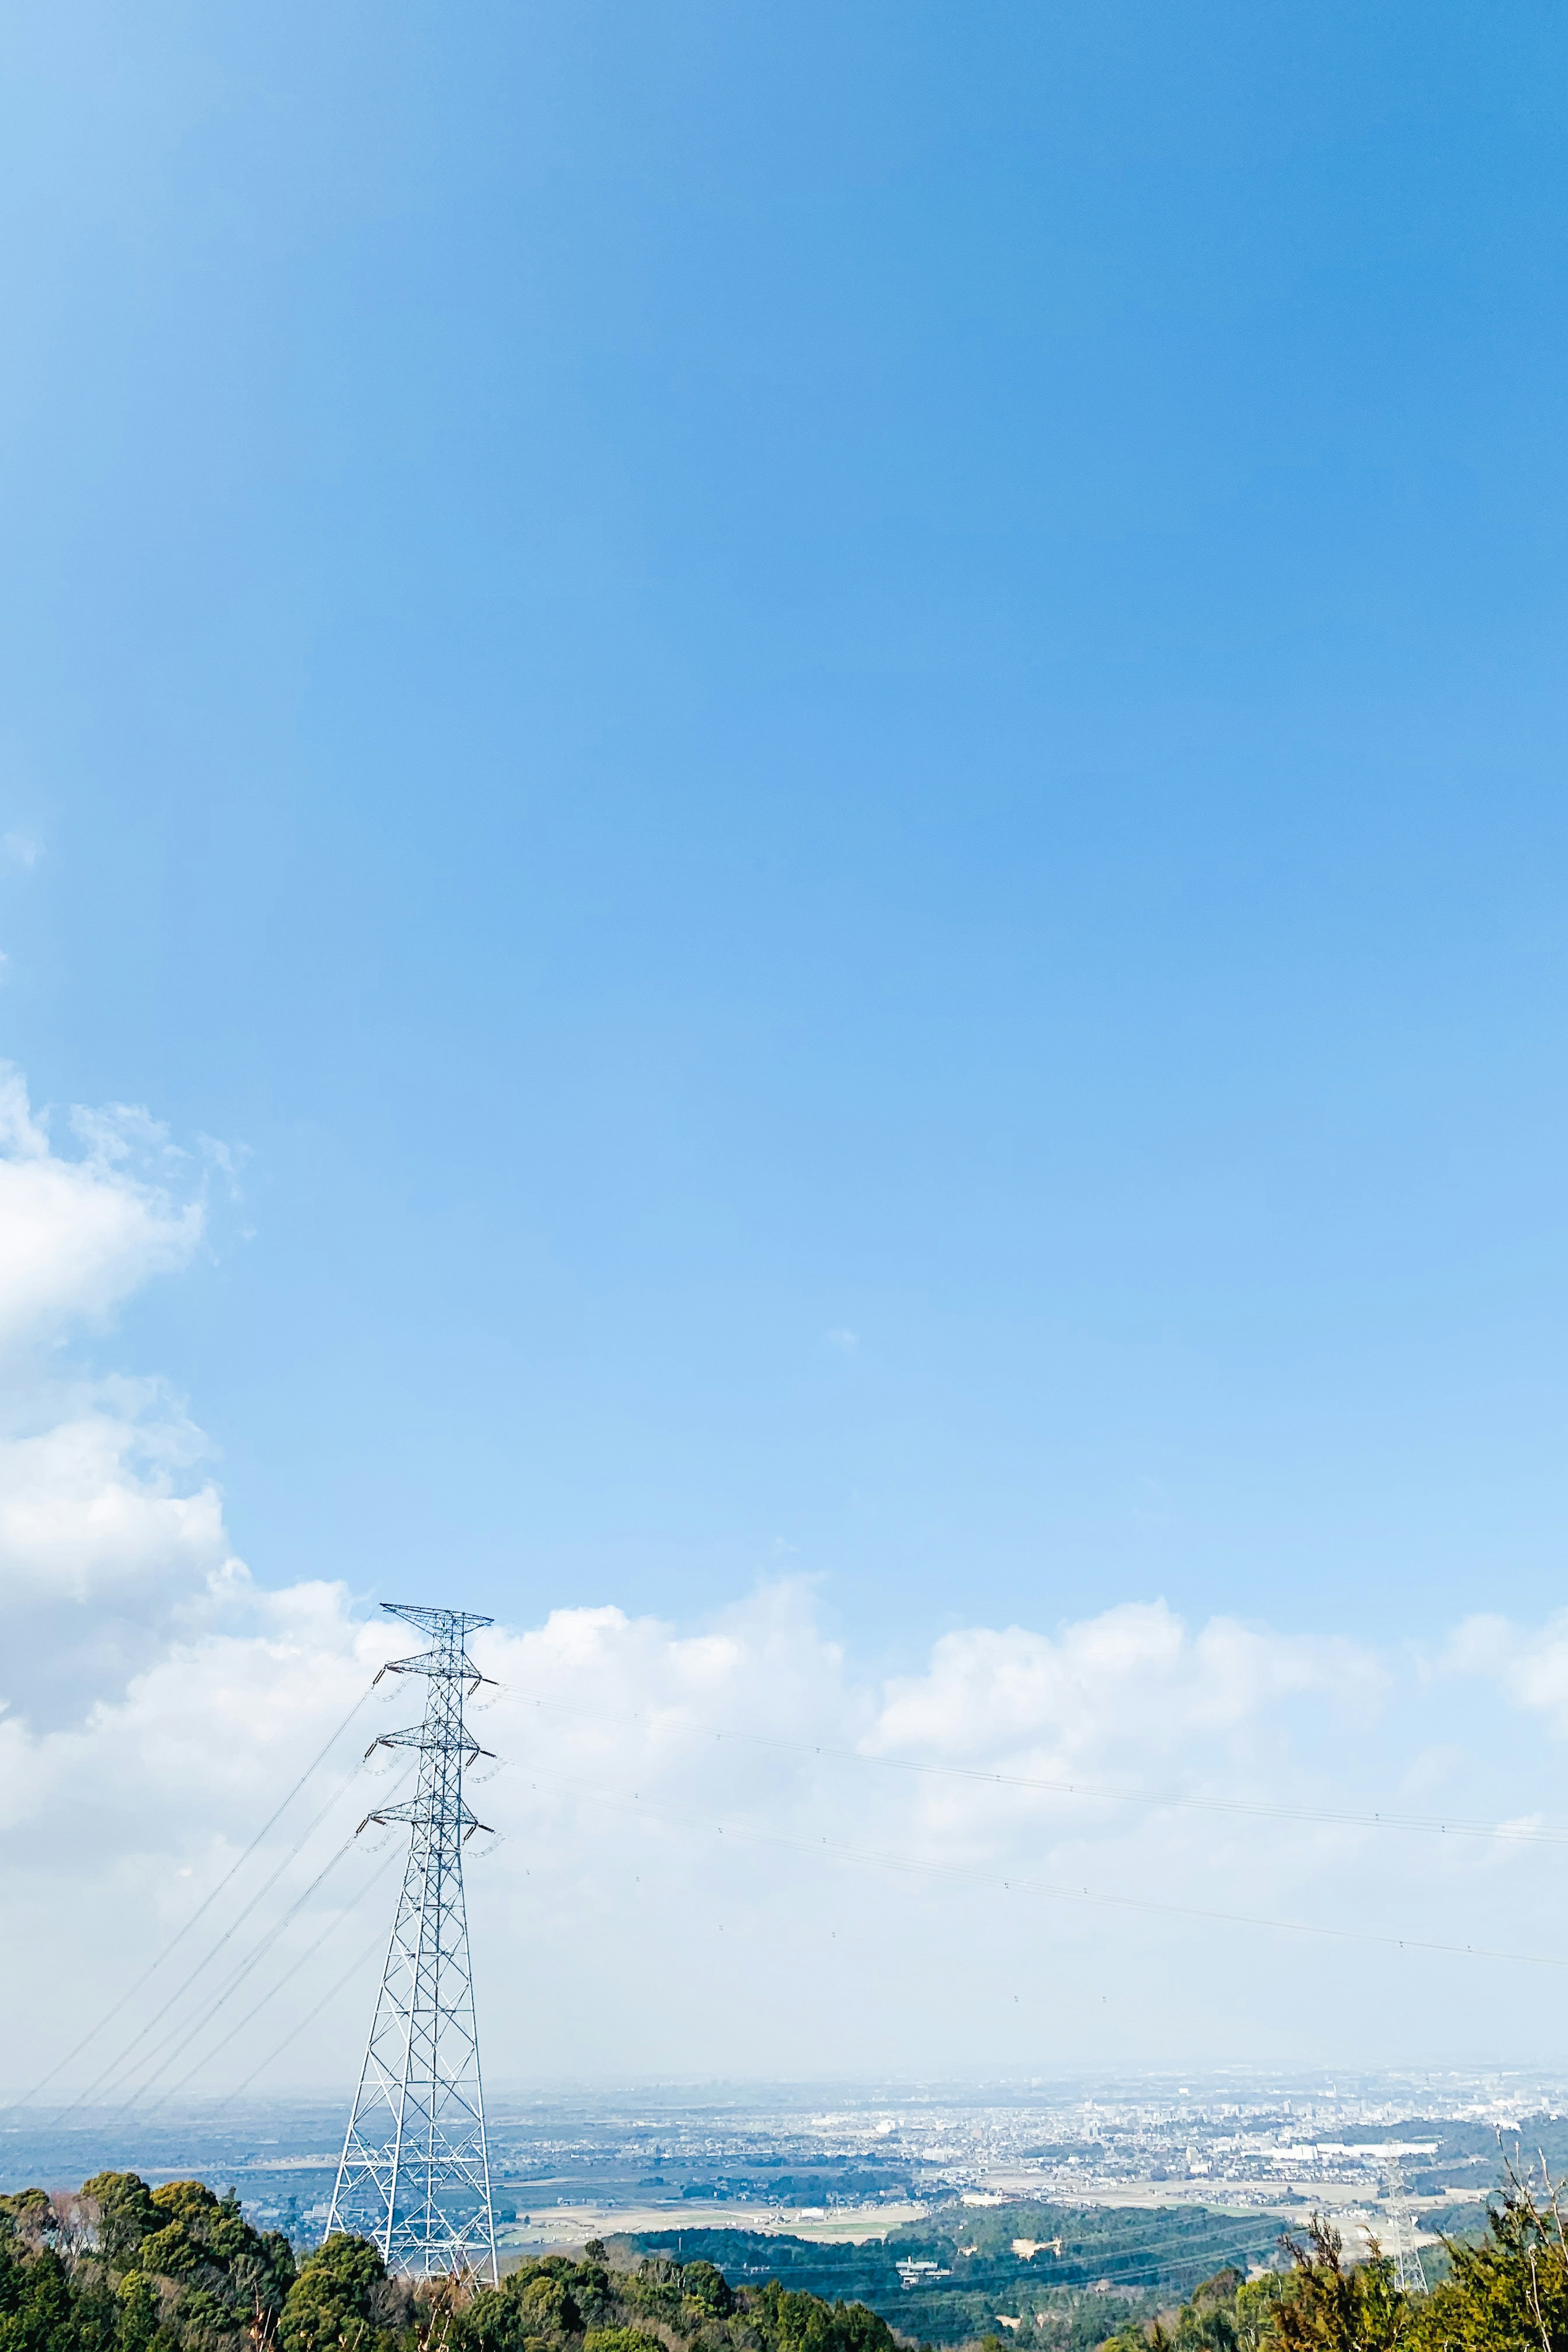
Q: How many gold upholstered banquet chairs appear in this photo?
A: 0